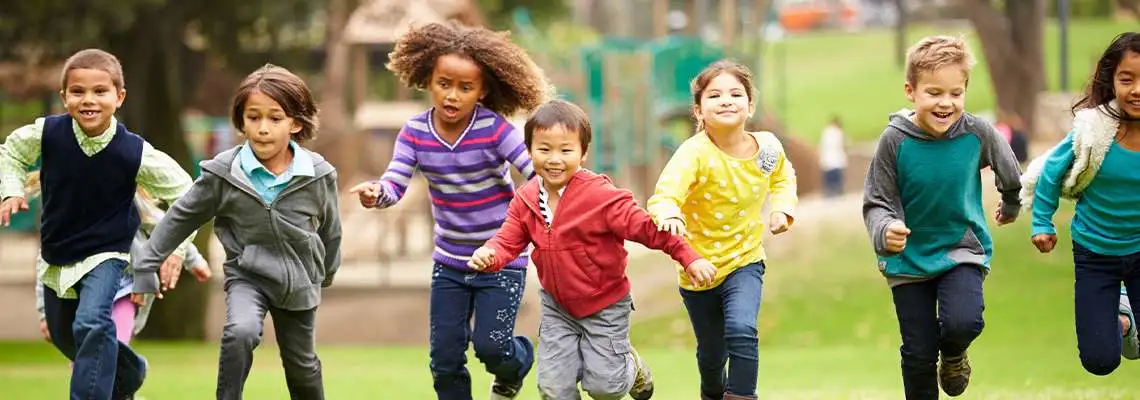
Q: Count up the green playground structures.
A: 1